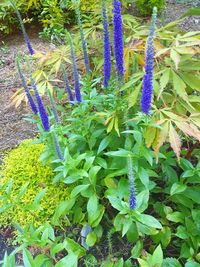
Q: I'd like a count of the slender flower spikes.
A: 12